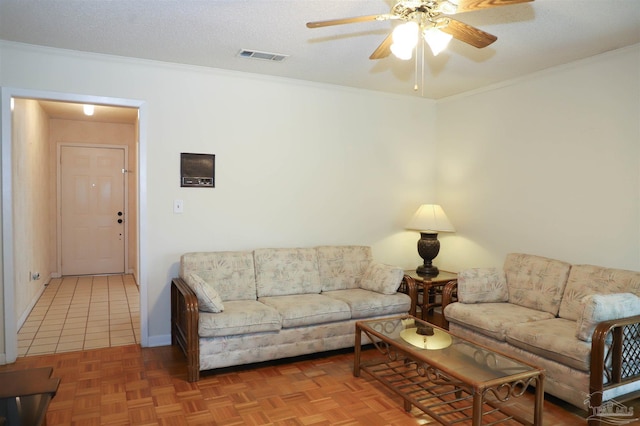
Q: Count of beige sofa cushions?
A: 14